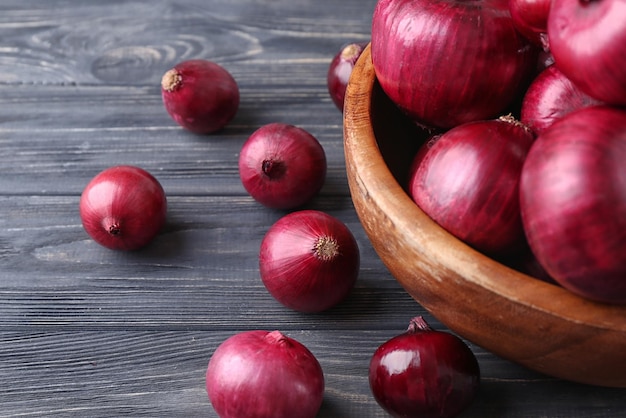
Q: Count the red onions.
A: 13